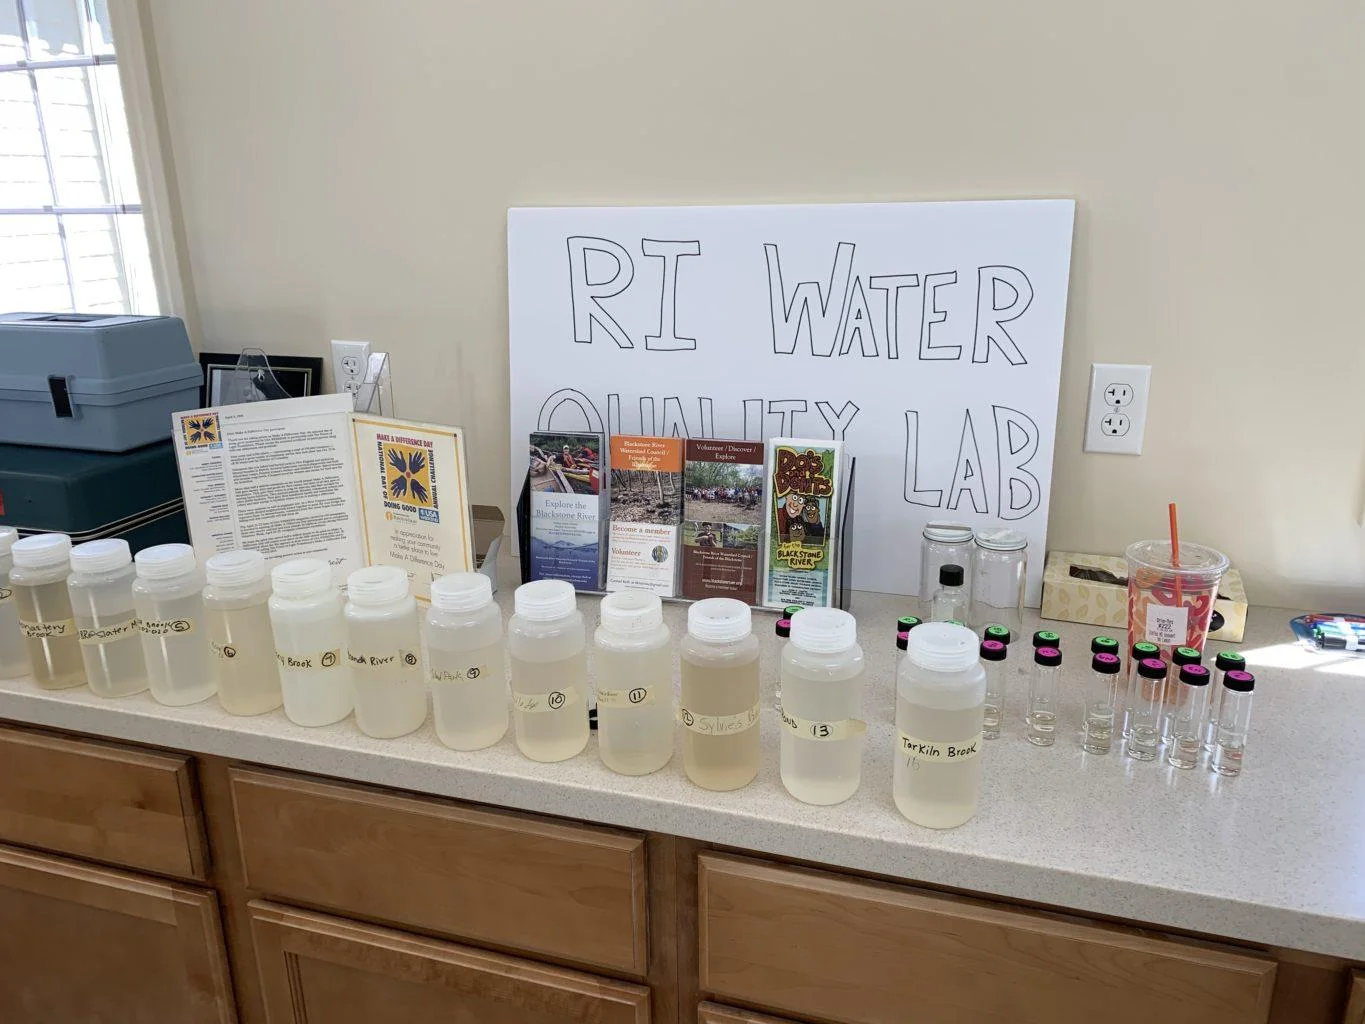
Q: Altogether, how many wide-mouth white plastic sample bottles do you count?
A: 13